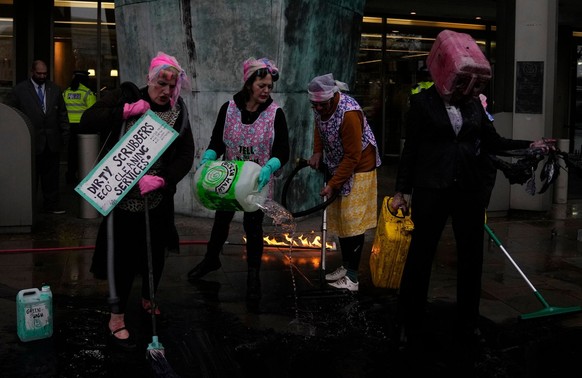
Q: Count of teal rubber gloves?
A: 2